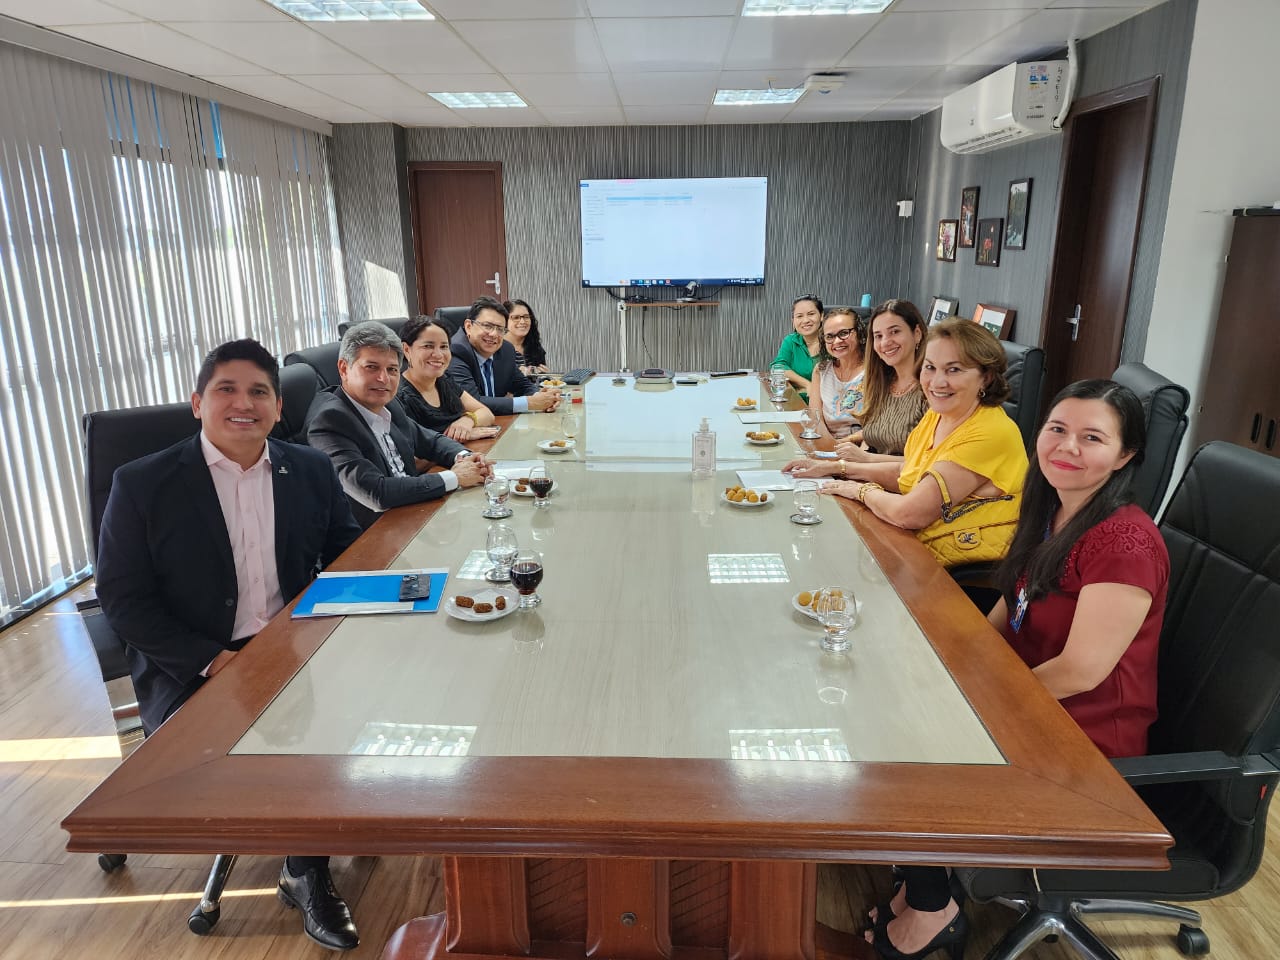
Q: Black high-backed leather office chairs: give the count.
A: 9